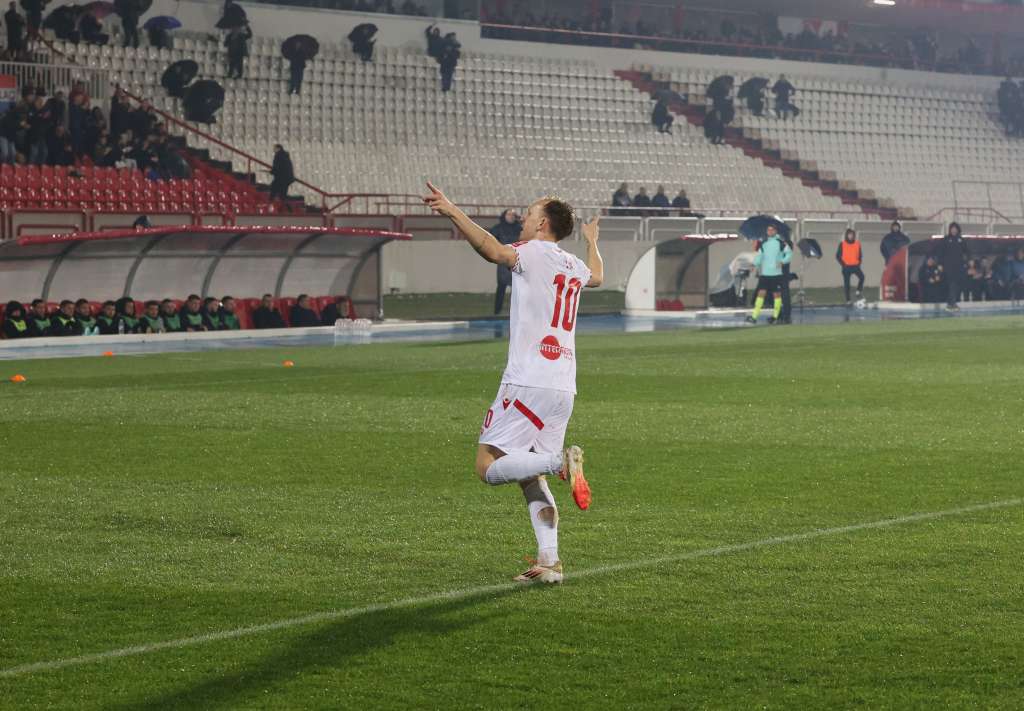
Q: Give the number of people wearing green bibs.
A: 11